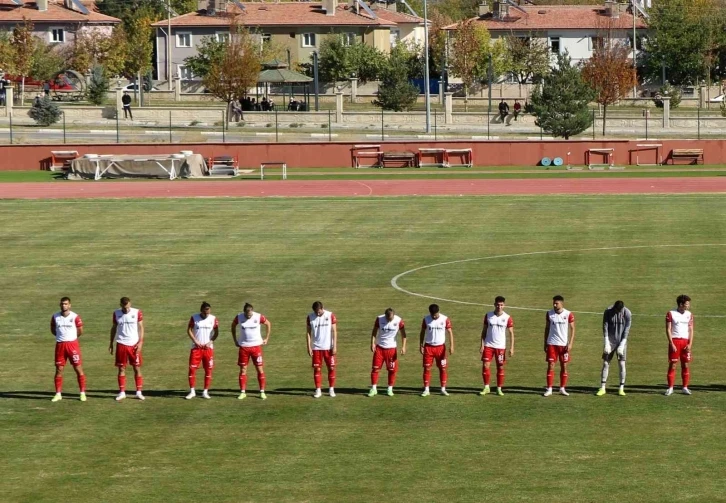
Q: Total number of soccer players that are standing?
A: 11